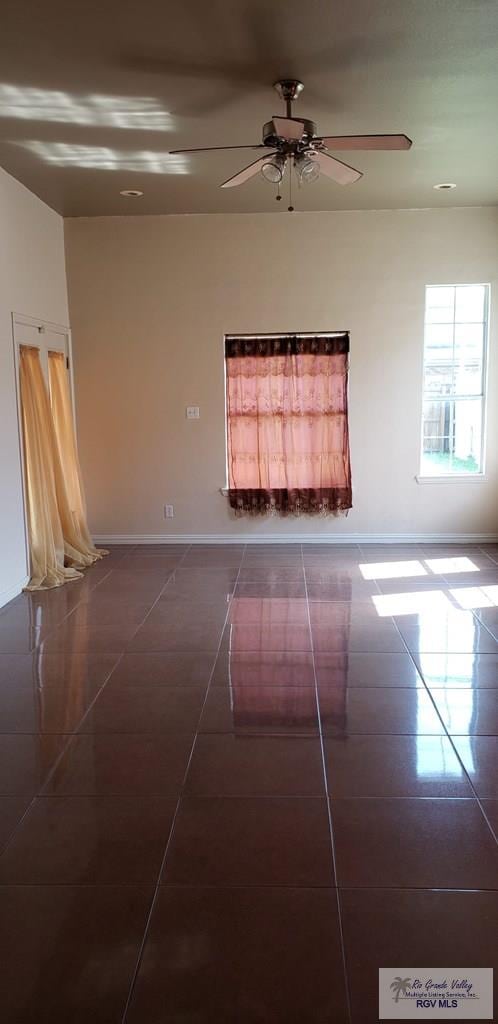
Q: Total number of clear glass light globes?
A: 2